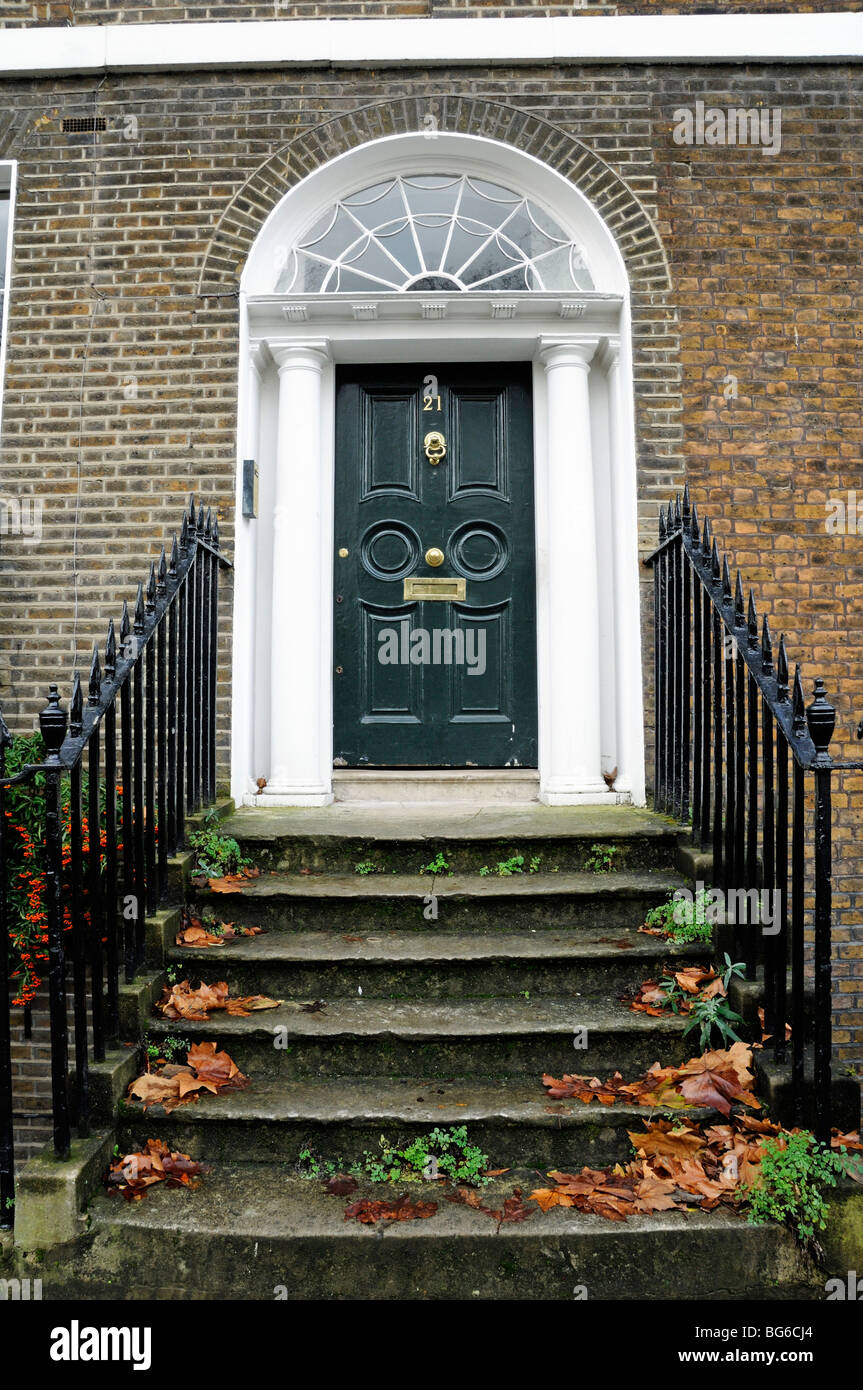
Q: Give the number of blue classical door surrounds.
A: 0